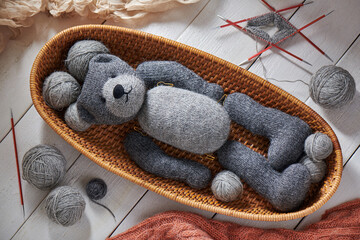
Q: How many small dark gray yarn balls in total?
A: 1